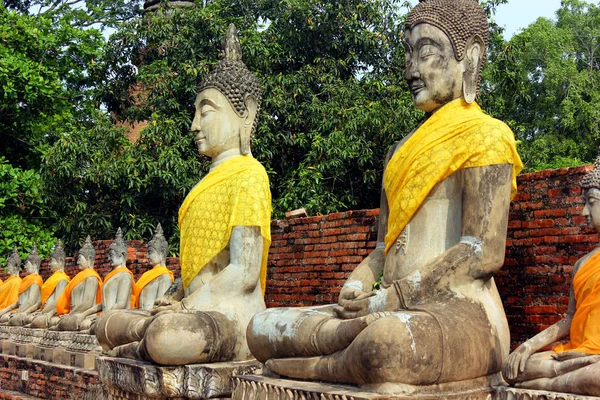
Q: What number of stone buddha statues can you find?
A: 9